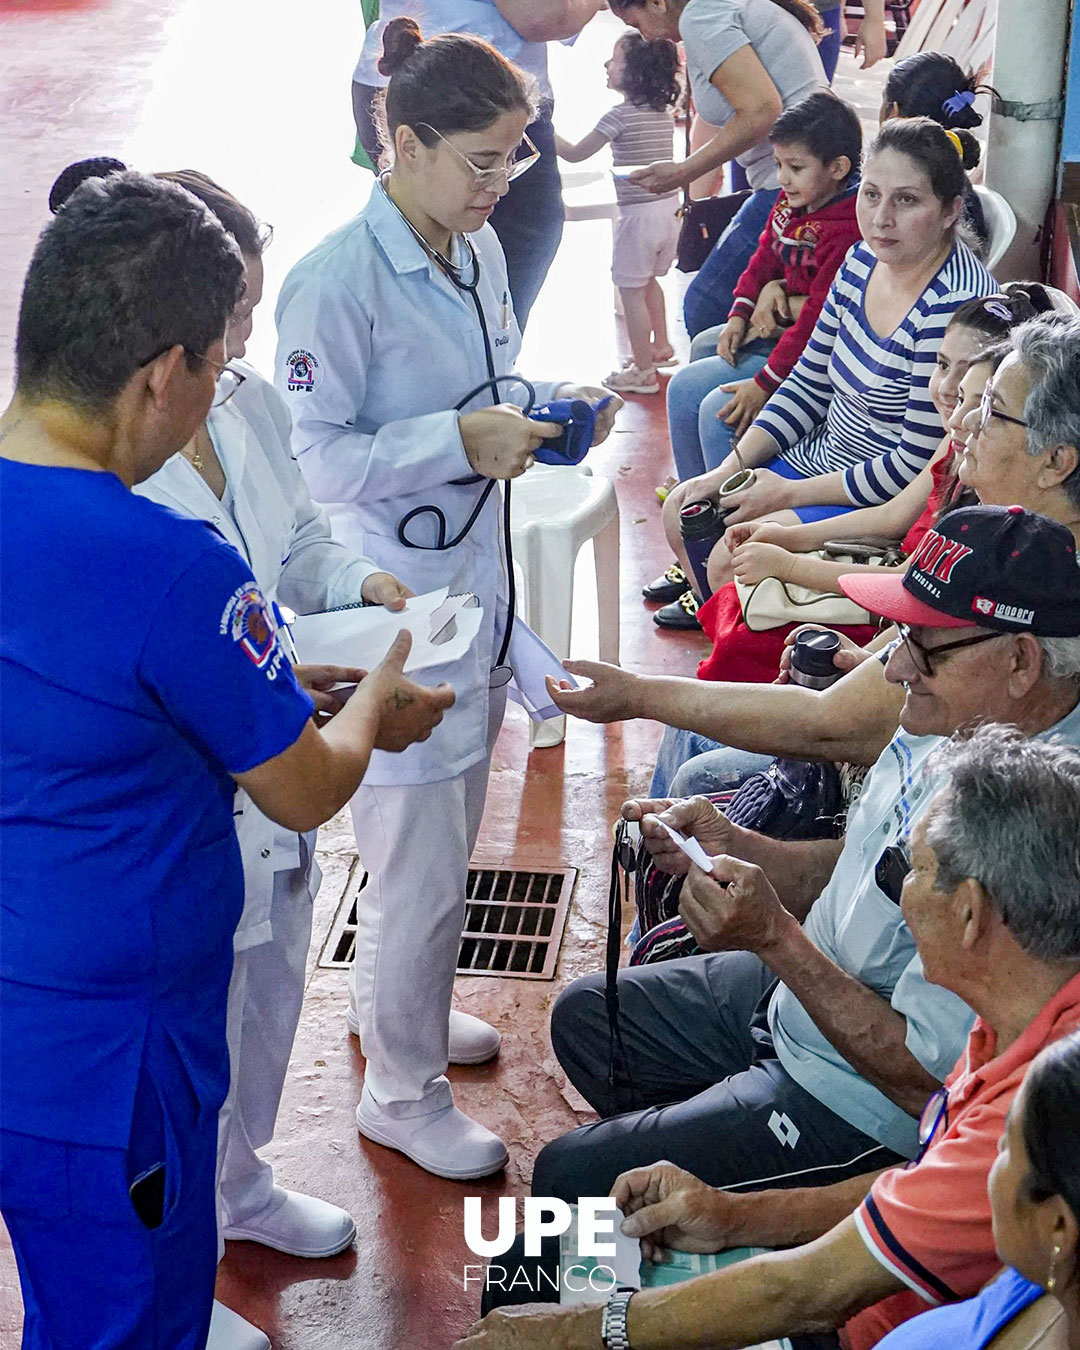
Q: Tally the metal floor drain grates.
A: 1